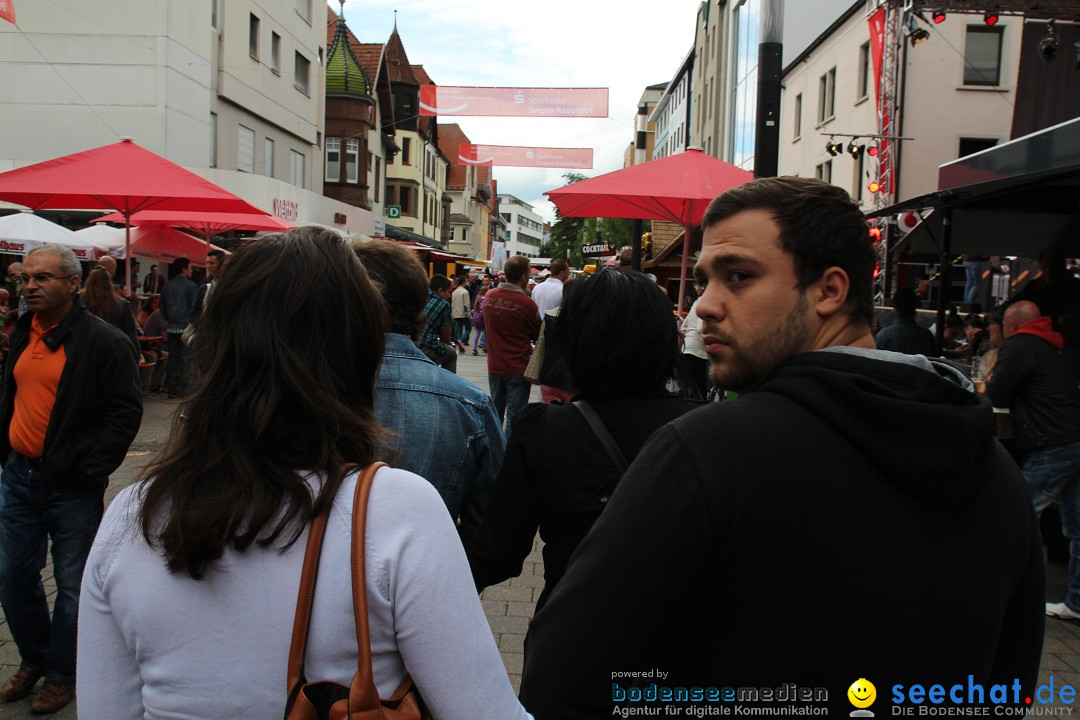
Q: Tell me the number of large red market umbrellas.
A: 3